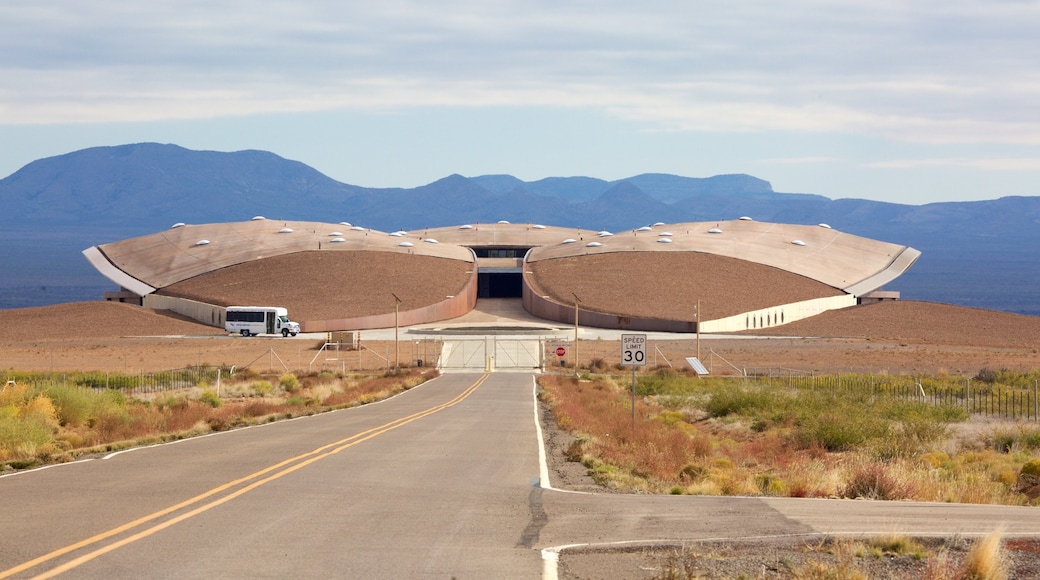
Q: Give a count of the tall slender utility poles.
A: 3